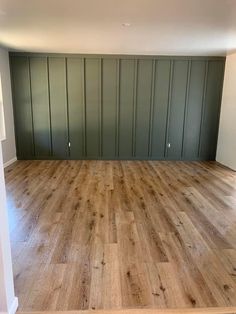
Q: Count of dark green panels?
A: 12